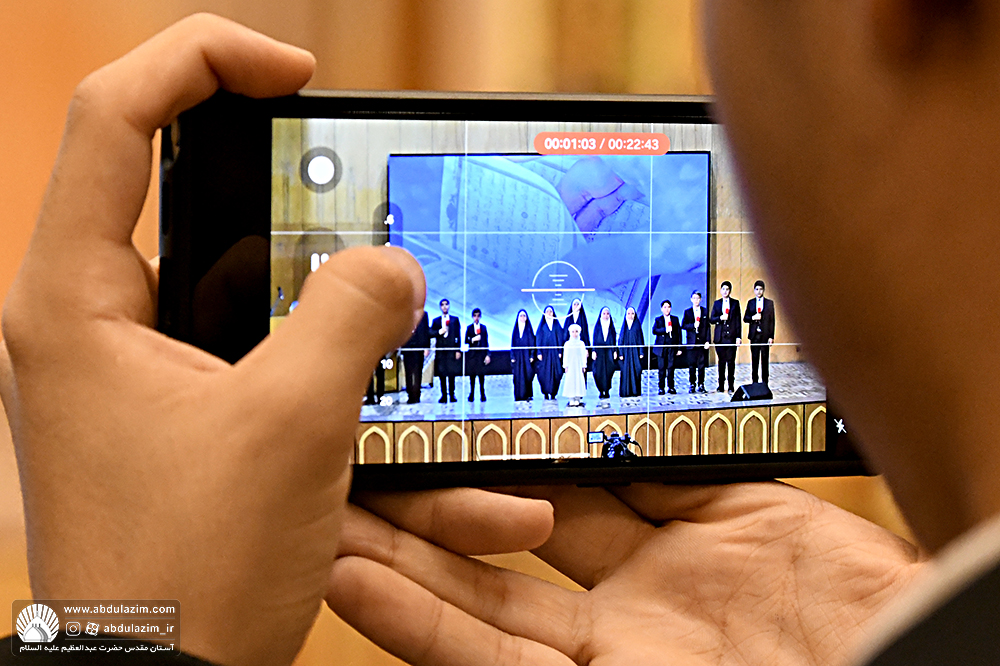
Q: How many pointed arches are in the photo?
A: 13